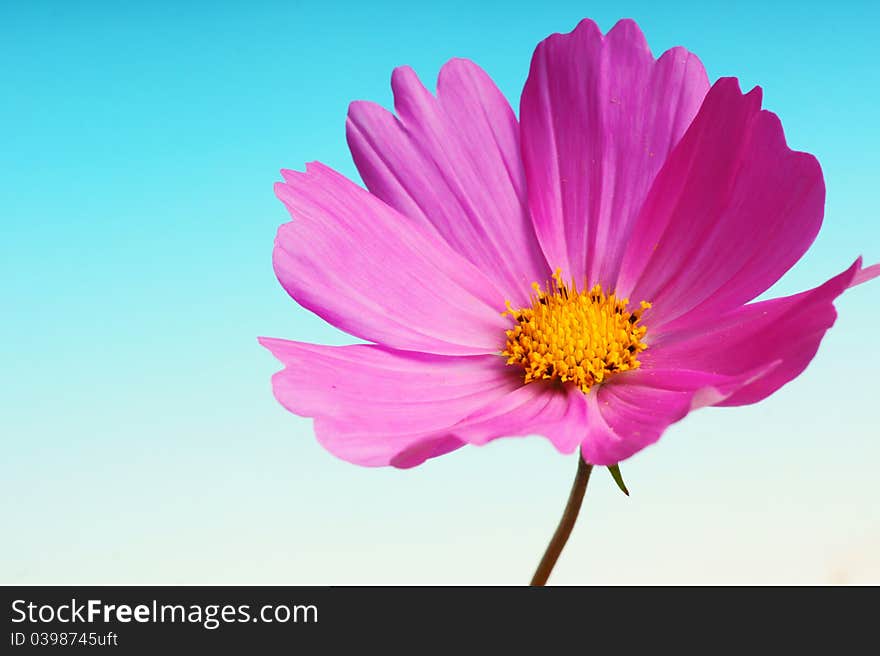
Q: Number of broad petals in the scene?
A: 8